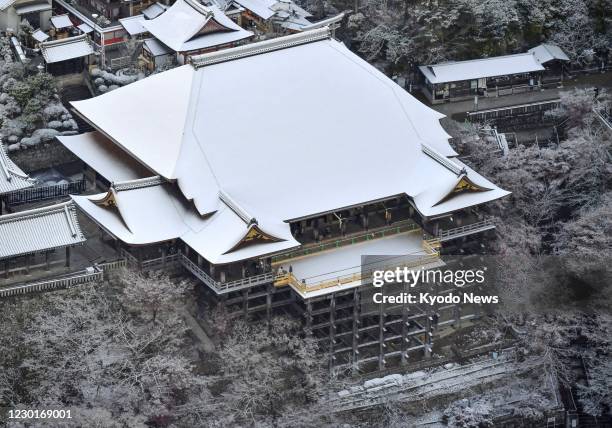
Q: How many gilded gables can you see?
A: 3